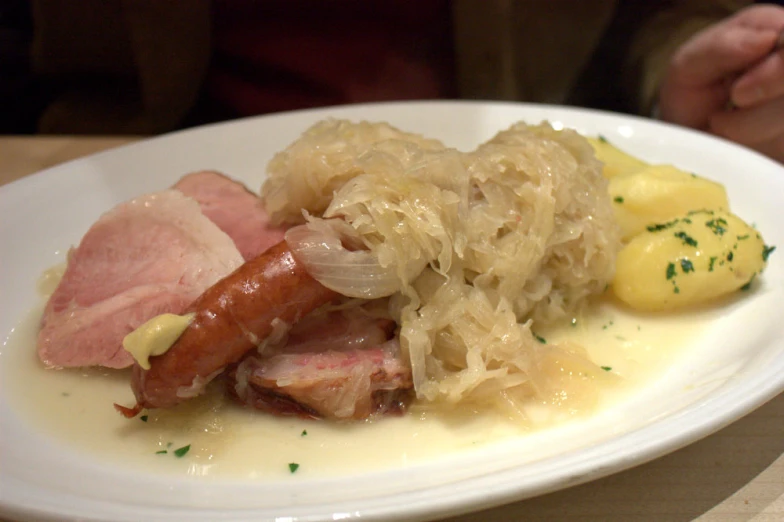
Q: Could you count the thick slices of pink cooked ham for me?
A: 2